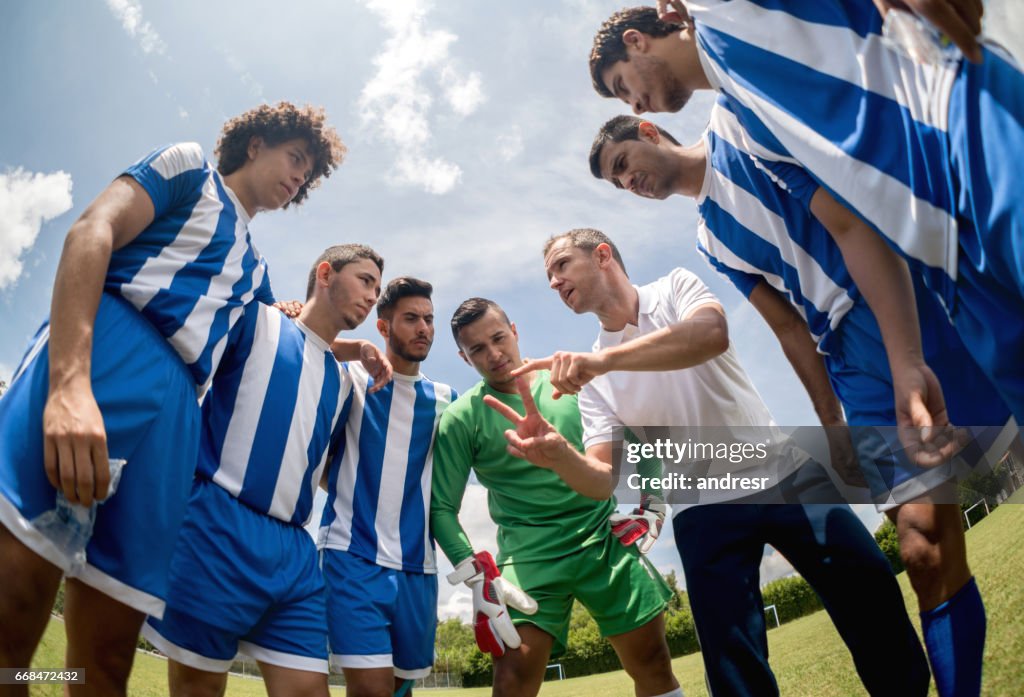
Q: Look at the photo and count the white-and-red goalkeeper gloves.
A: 2